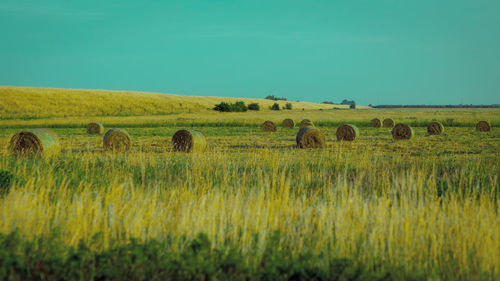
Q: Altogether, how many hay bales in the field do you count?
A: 14